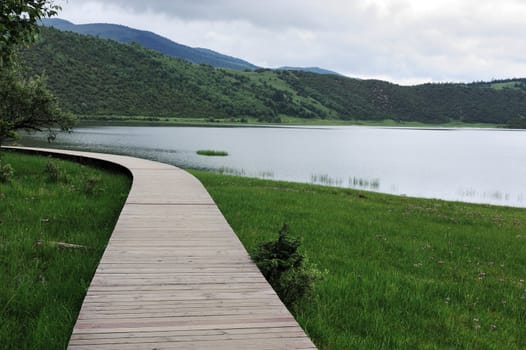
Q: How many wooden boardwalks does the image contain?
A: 1